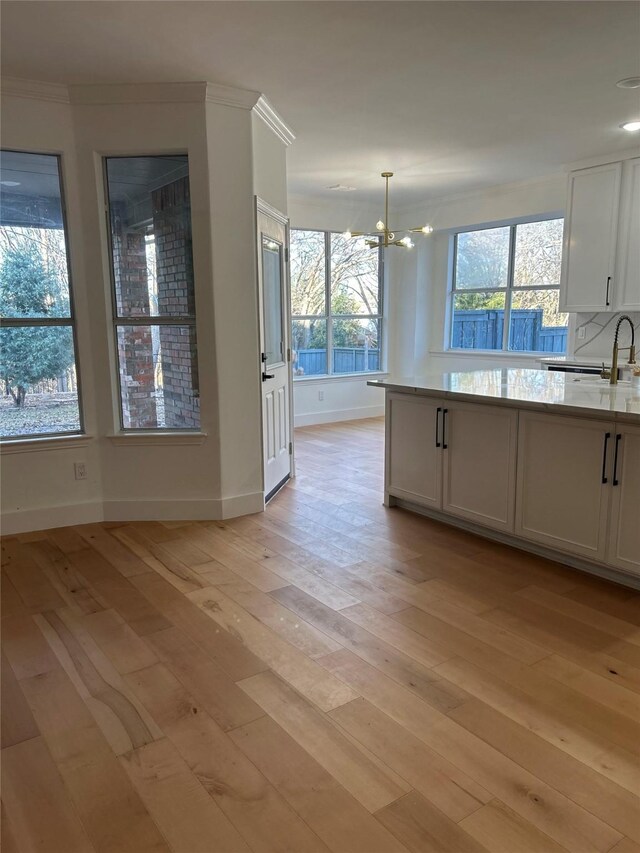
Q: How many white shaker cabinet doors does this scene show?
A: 6